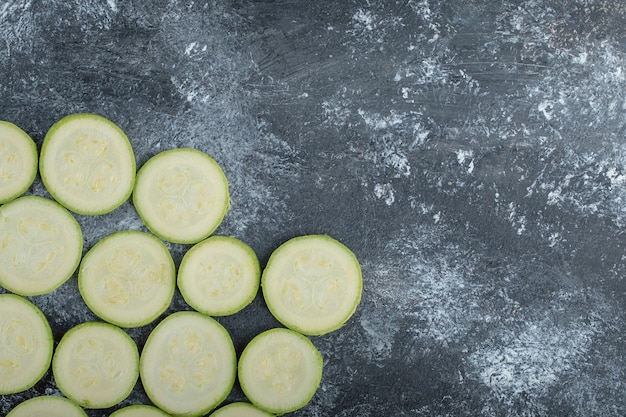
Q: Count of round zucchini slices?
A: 14